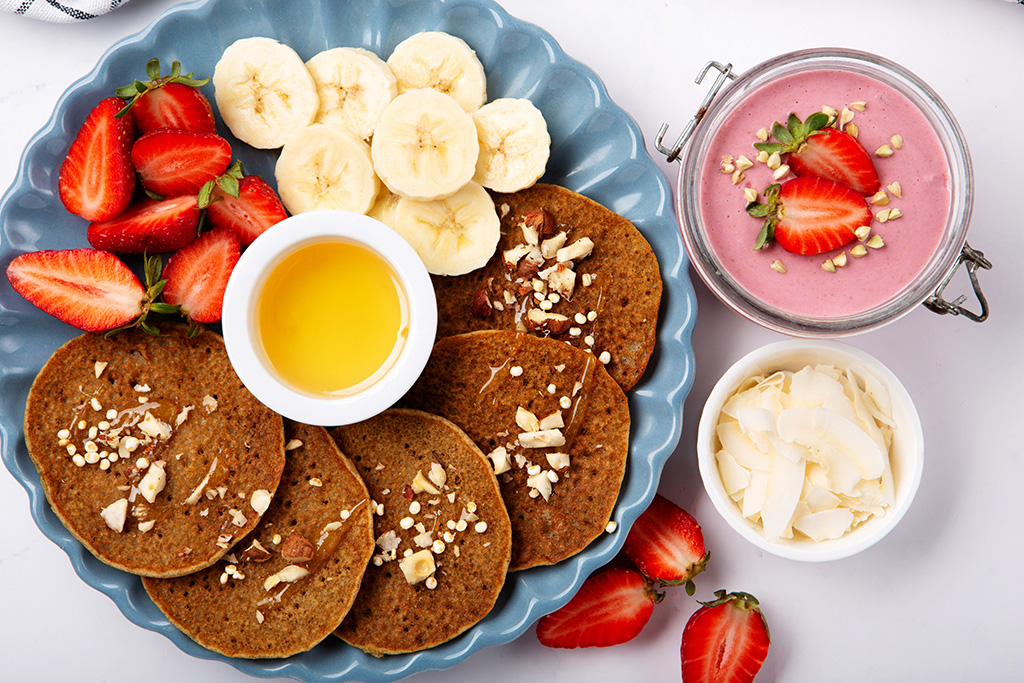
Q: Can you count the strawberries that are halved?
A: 12